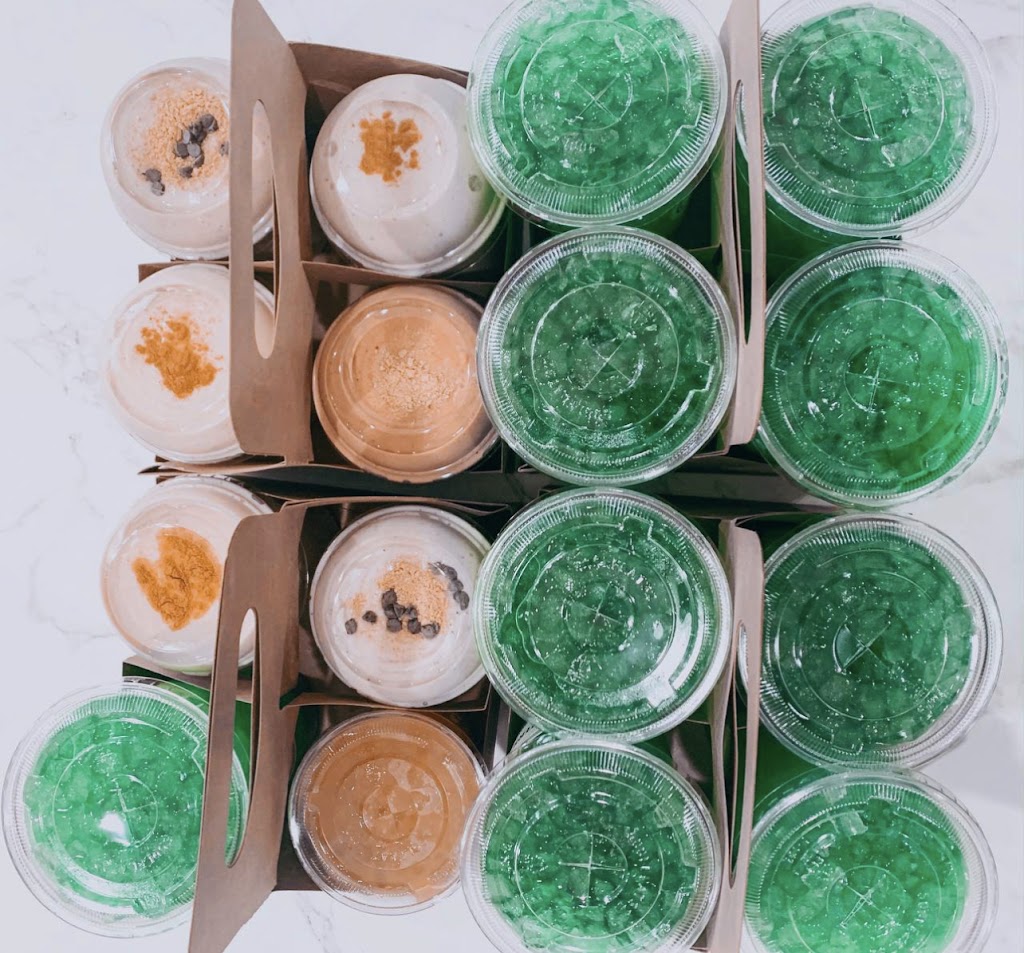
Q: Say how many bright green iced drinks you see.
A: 9